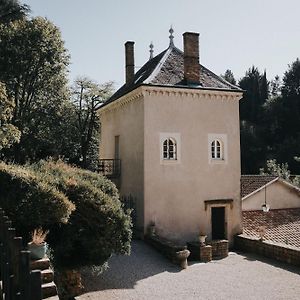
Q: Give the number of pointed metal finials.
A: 2